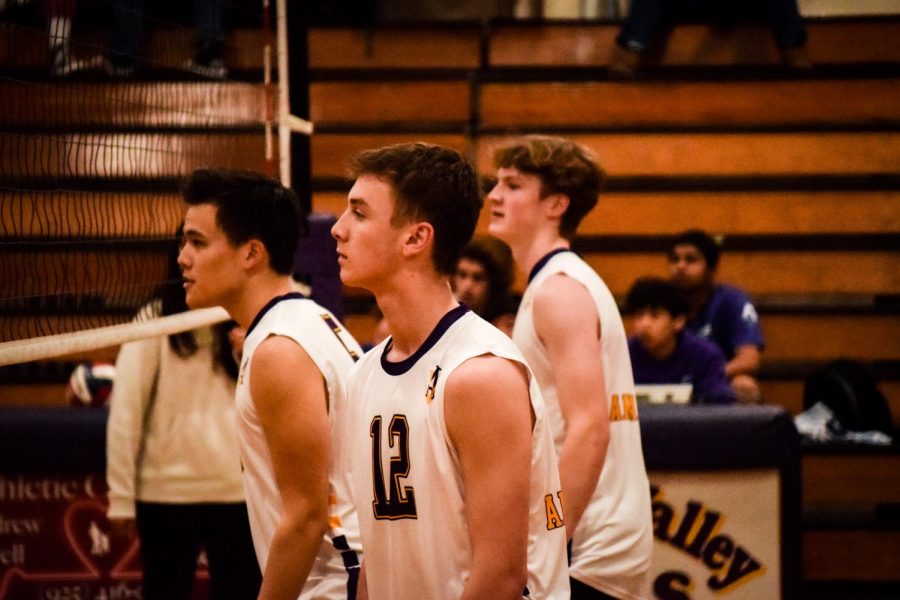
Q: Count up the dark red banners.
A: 1